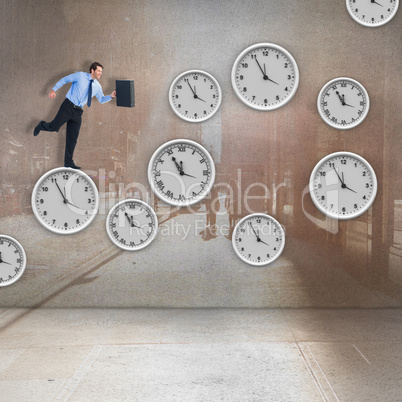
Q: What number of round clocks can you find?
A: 10